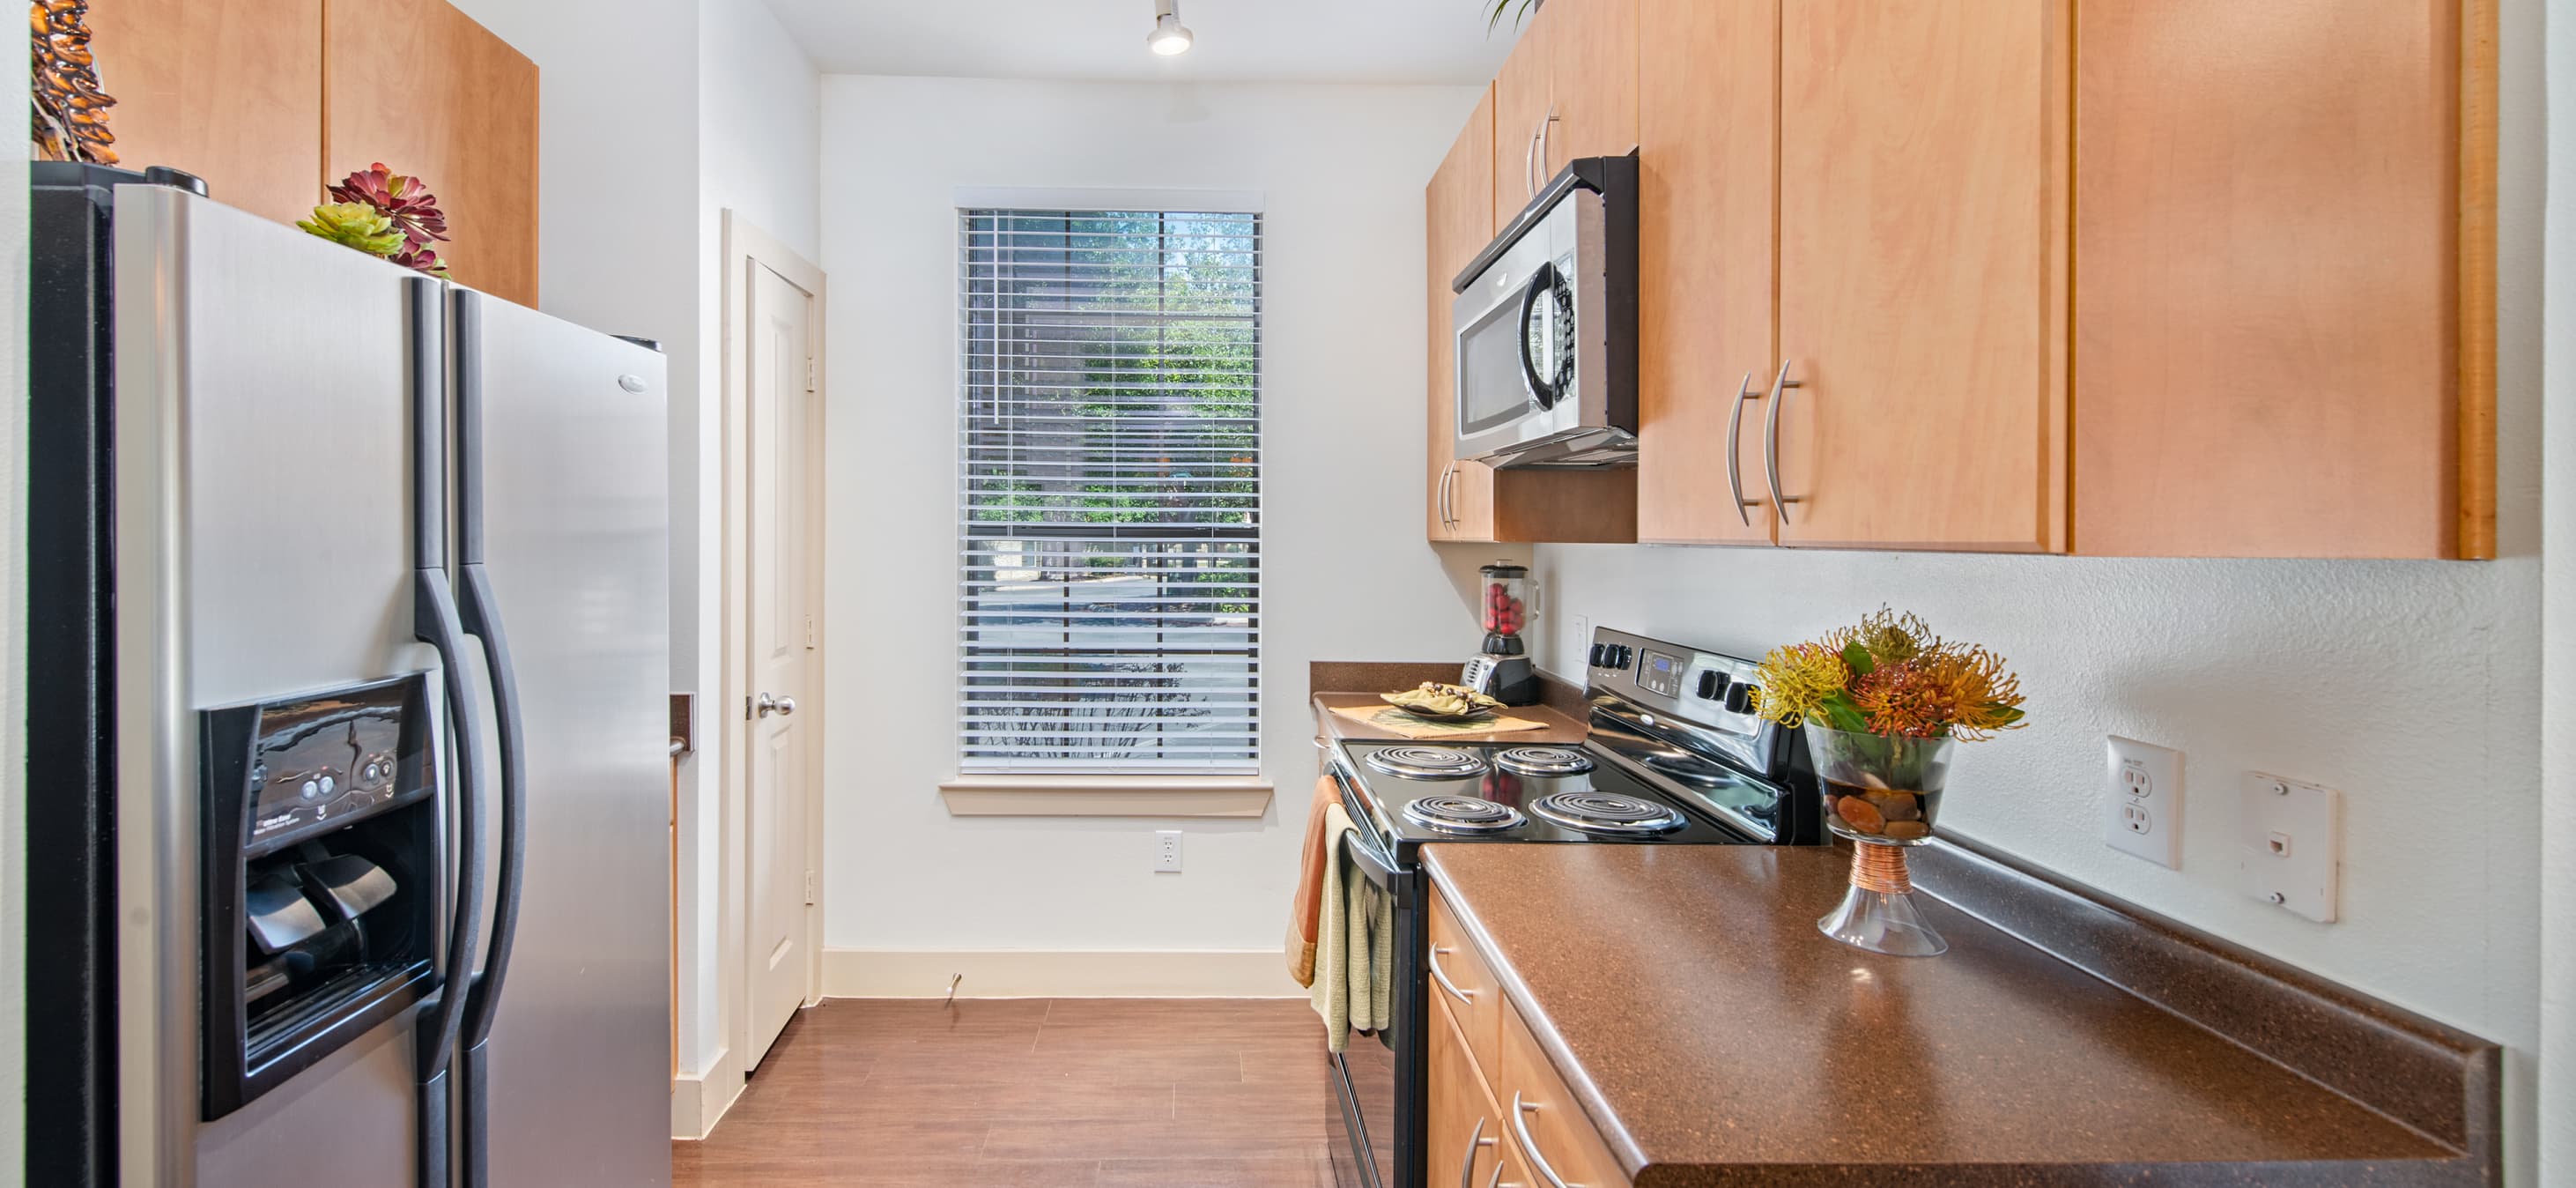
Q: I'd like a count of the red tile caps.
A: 0